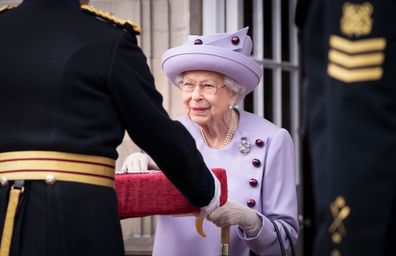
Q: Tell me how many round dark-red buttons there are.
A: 6